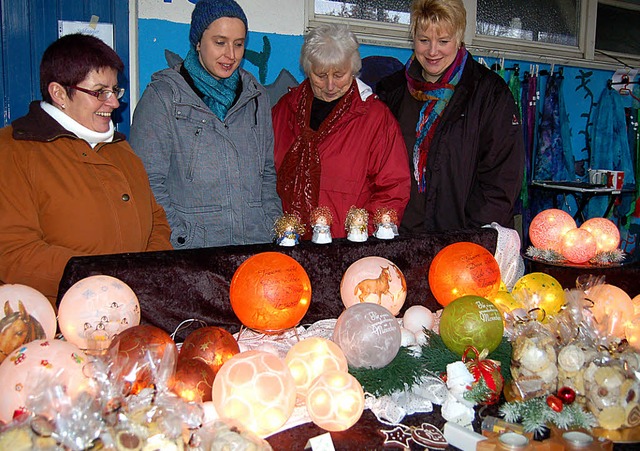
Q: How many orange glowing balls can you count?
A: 2